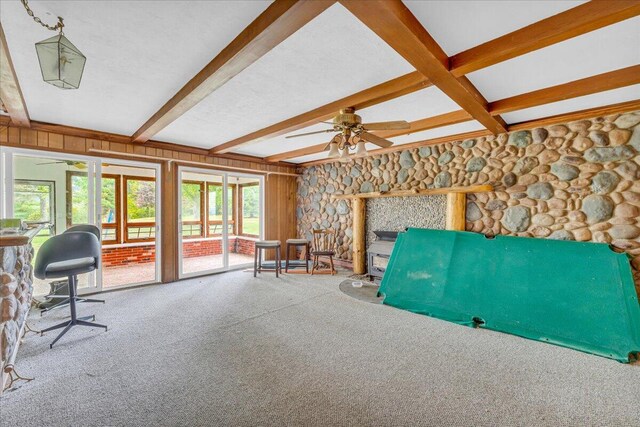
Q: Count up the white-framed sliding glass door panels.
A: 4